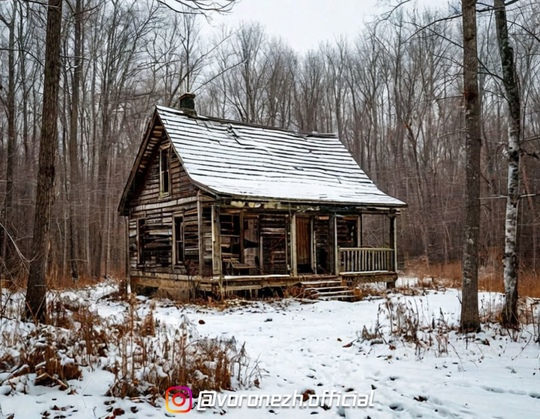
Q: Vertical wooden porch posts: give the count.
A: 4